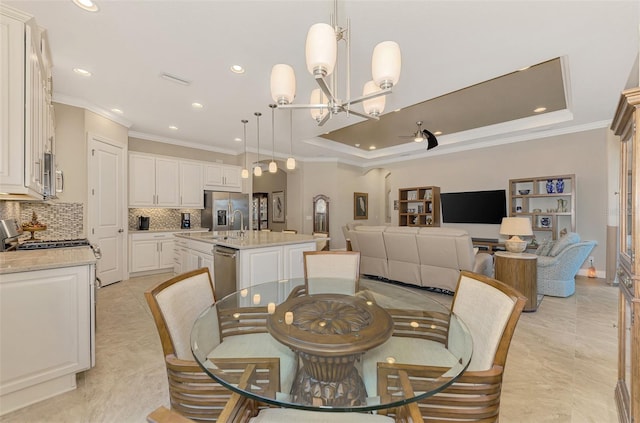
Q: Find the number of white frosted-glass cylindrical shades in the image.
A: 9